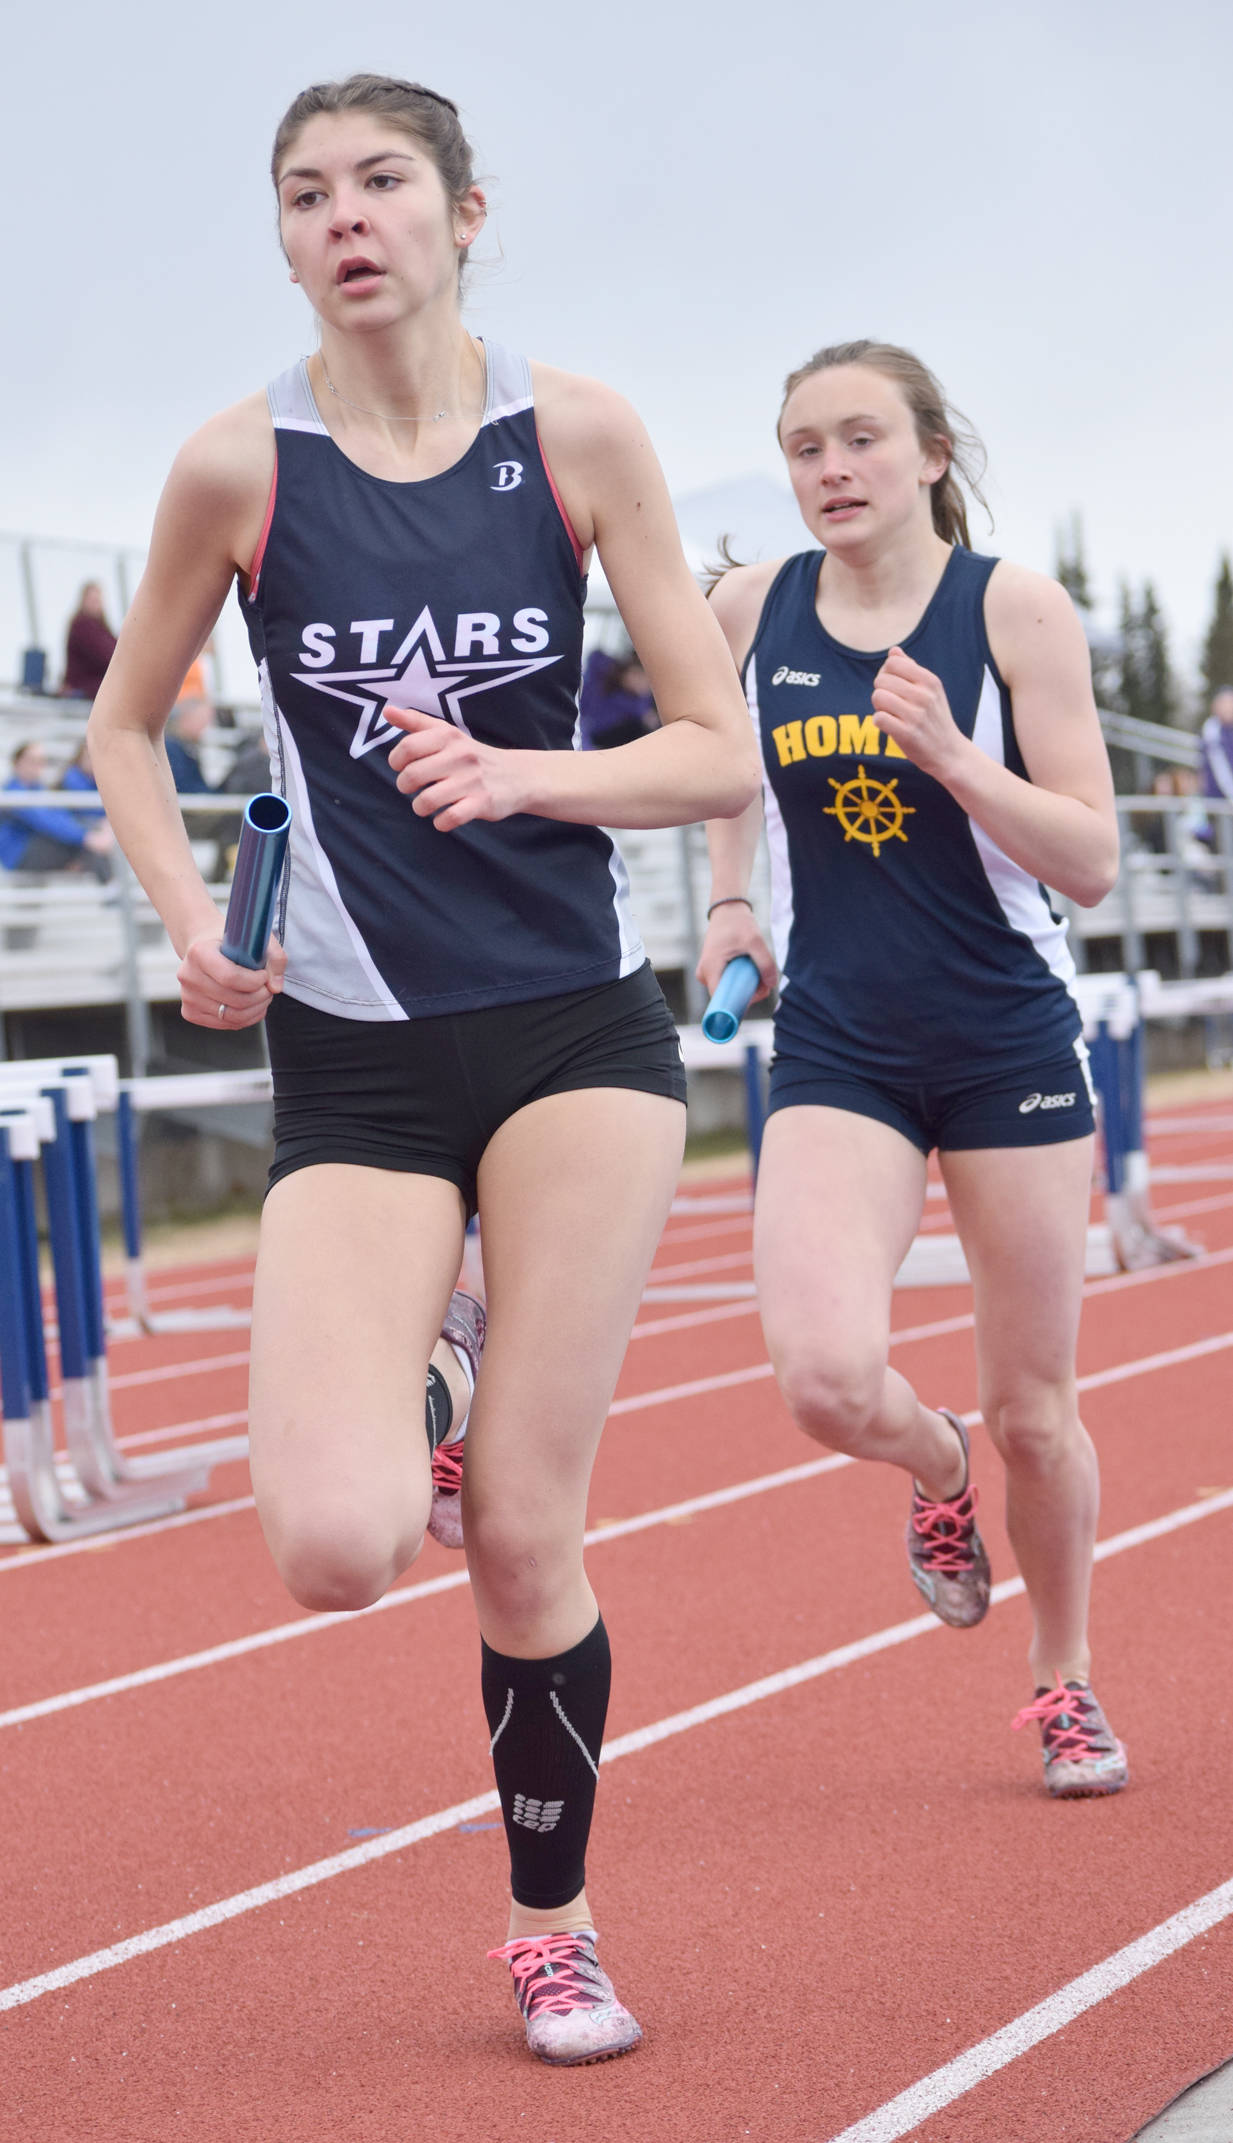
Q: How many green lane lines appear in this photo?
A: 0